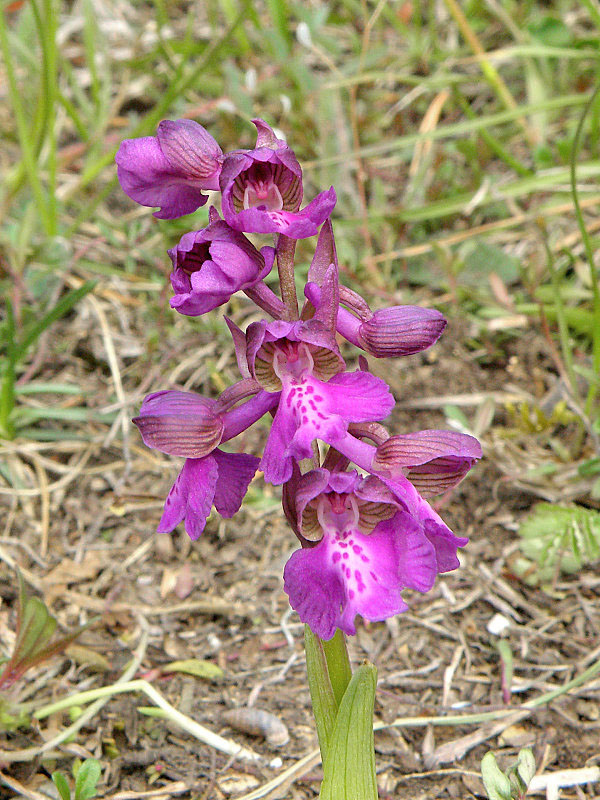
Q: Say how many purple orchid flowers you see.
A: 8